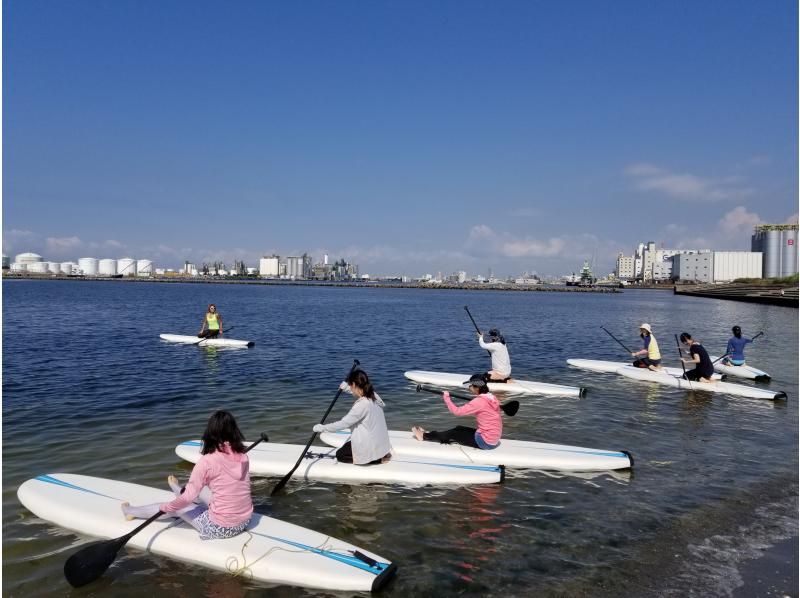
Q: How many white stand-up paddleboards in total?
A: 8